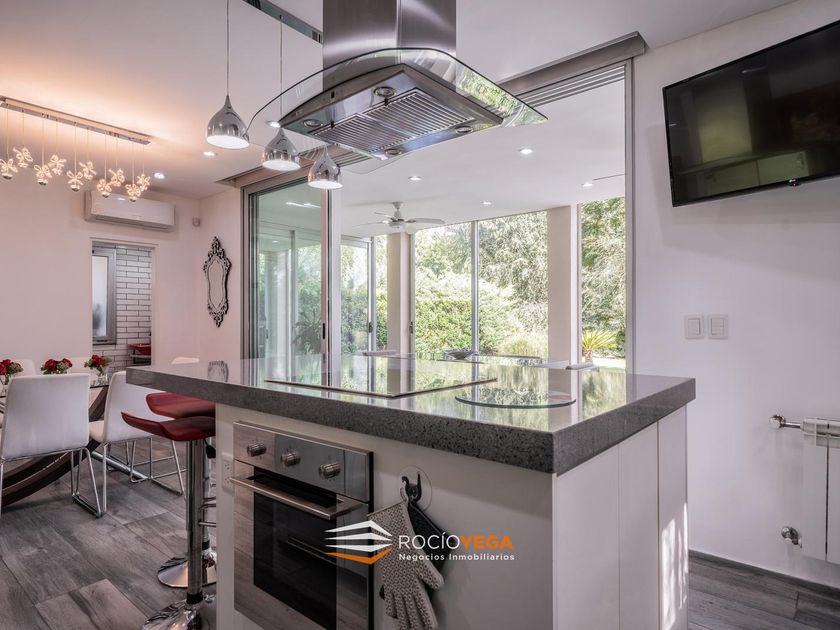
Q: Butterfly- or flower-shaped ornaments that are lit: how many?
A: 10